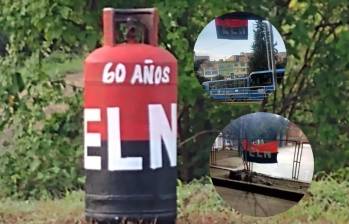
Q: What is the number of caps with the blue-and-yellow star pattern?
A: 0